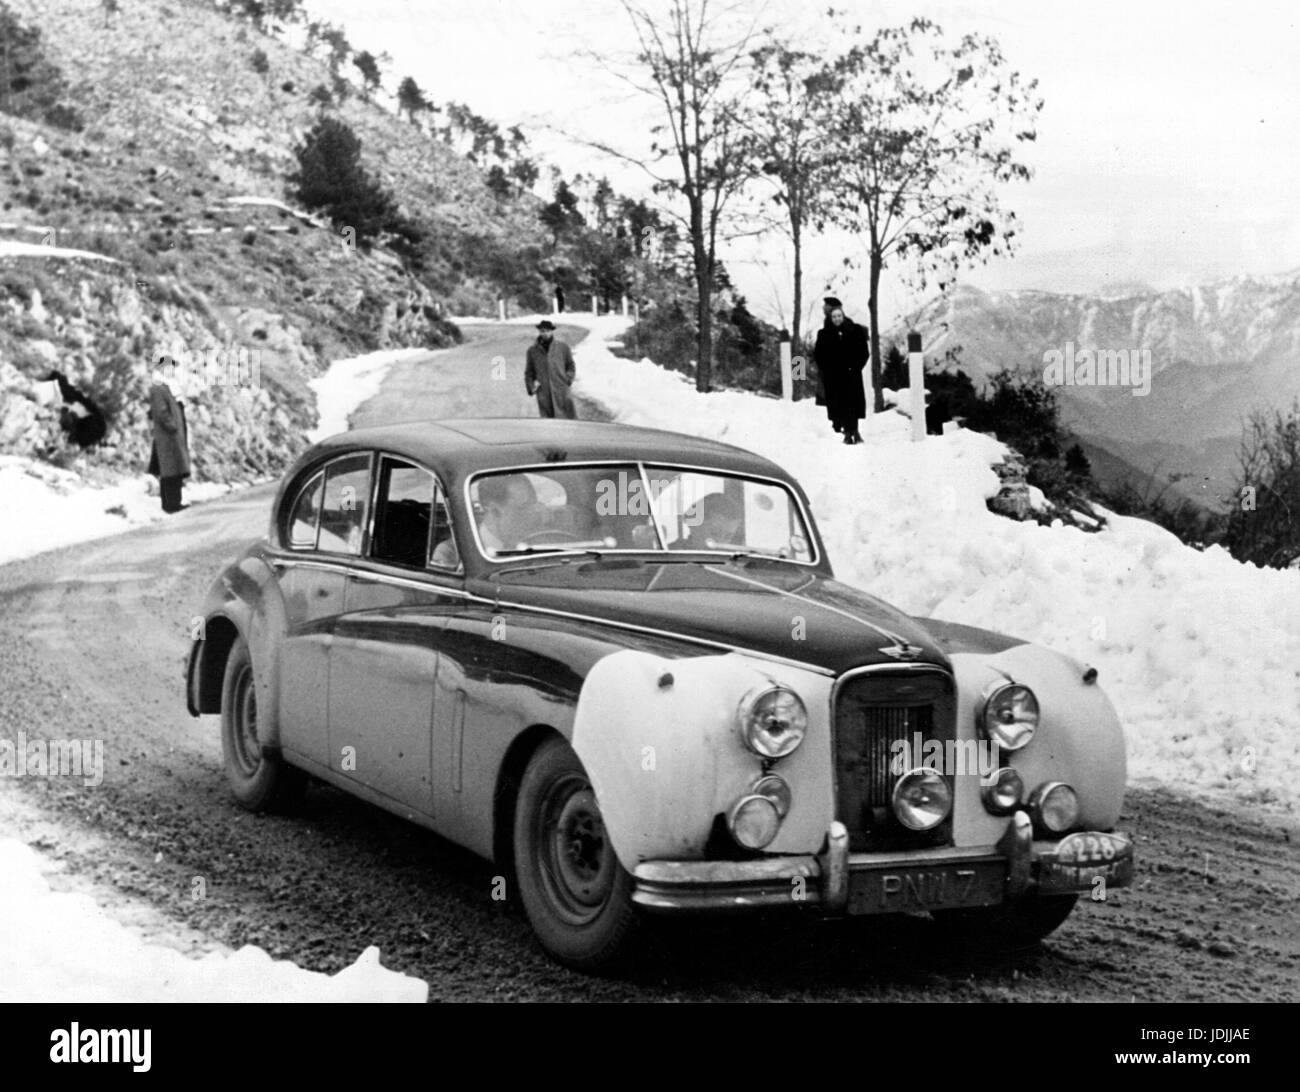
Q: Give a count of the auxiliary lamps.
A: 5